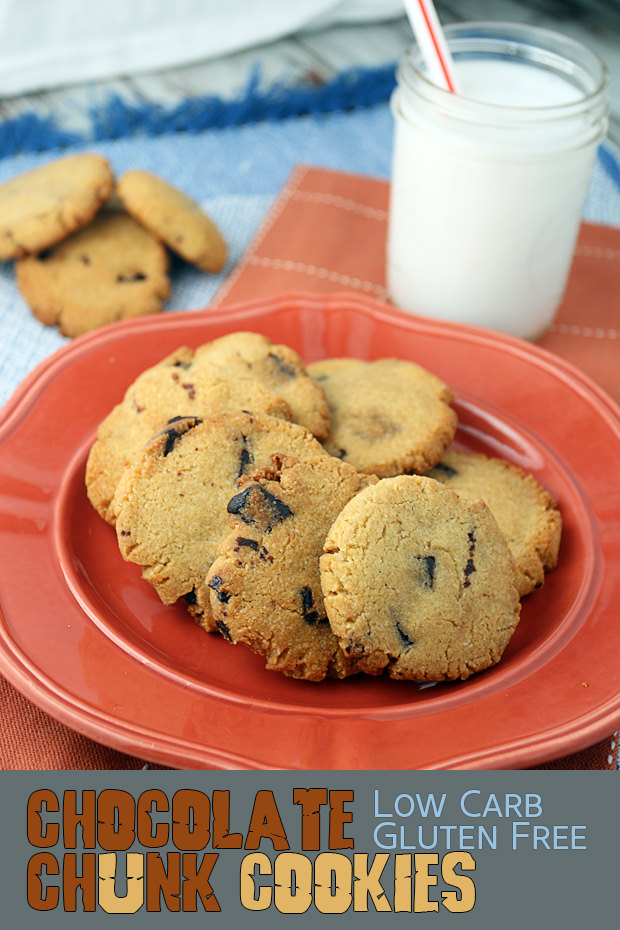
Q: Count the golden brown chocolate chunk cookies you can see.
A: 10